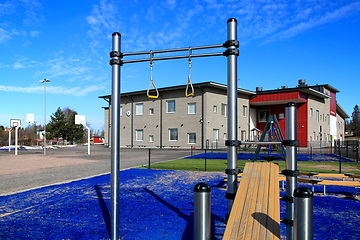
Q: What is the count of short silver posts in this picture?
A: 2